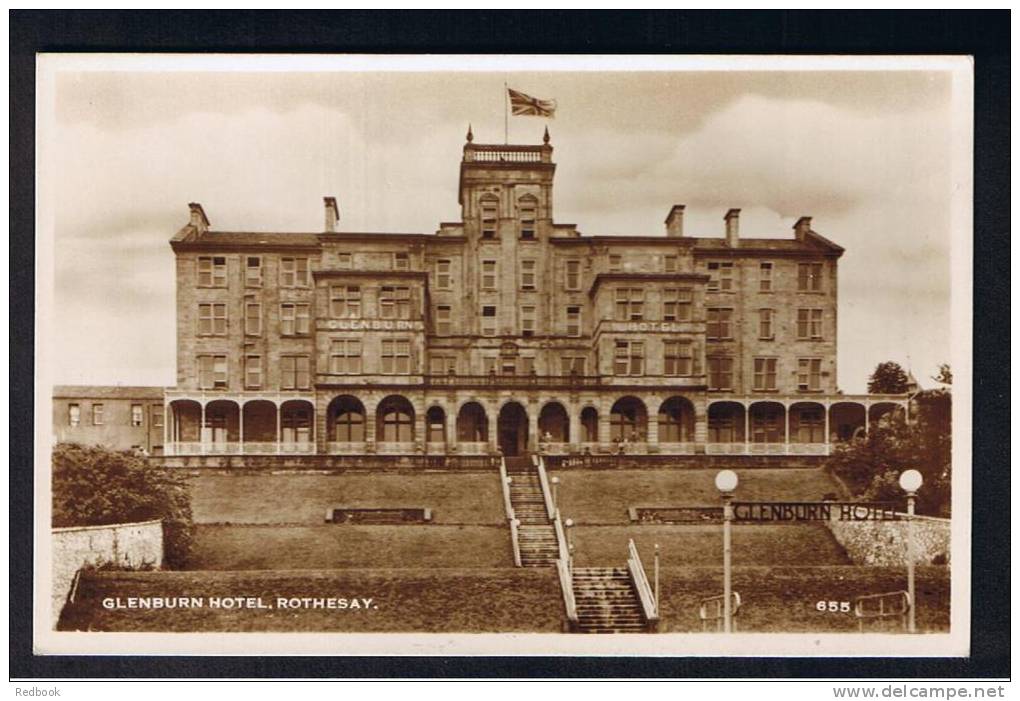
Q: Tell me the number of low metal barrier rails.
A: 2